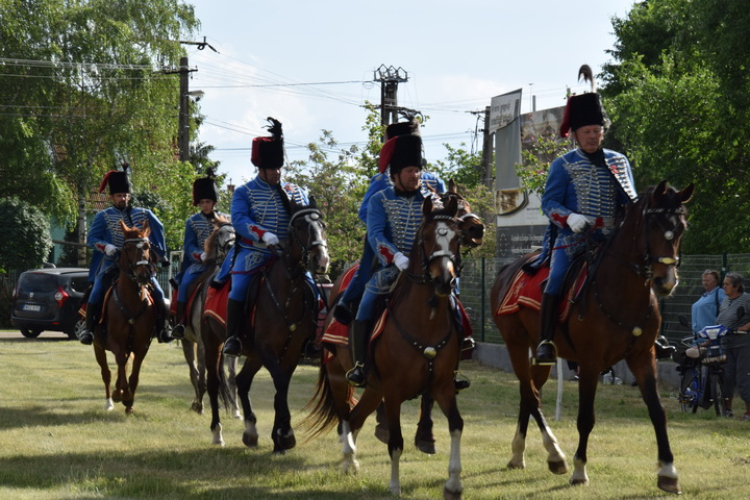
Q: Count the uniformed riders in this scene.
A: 6